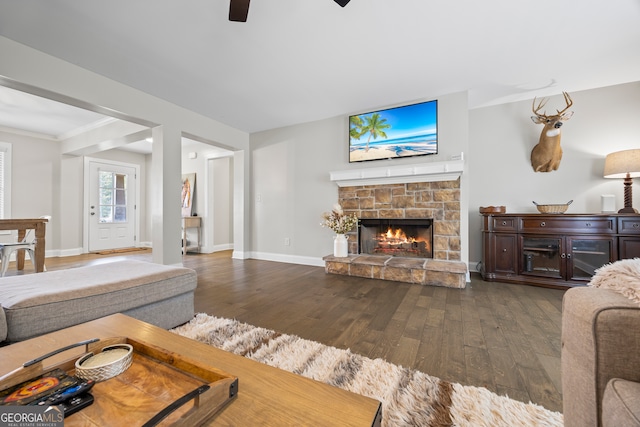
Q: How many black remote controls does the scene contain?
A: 2